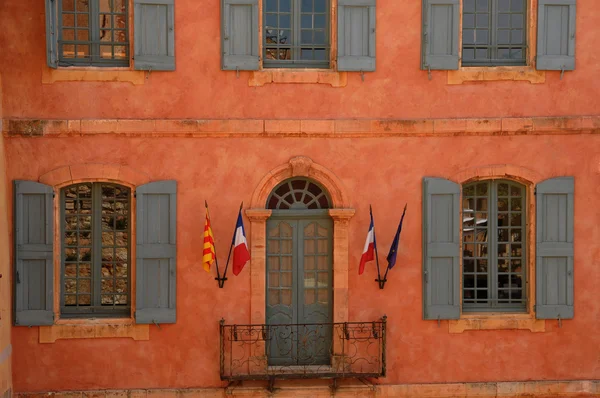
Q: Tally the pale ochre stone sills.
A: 5